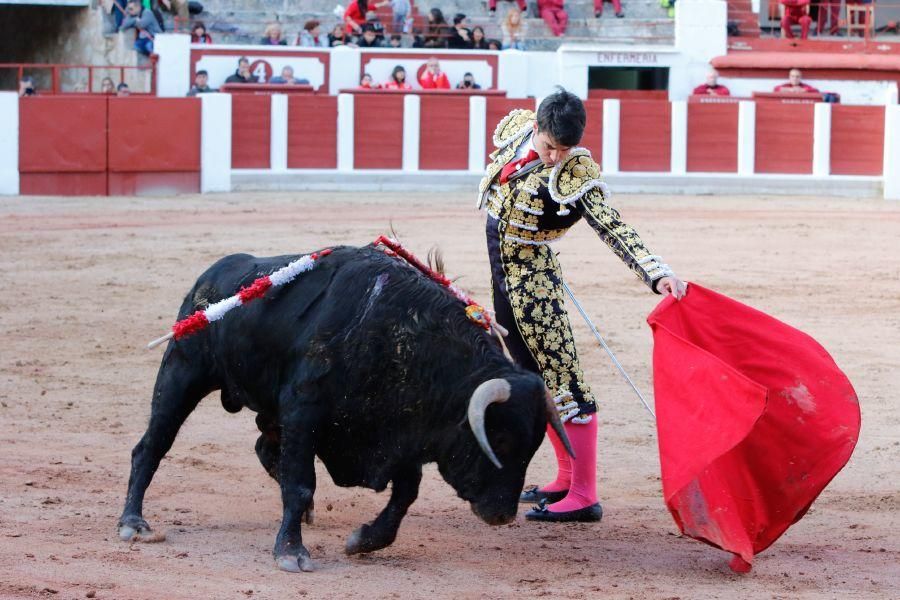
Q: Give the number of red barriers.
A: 12